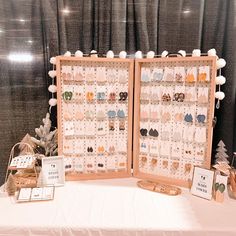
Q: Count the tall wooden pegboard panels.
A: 2